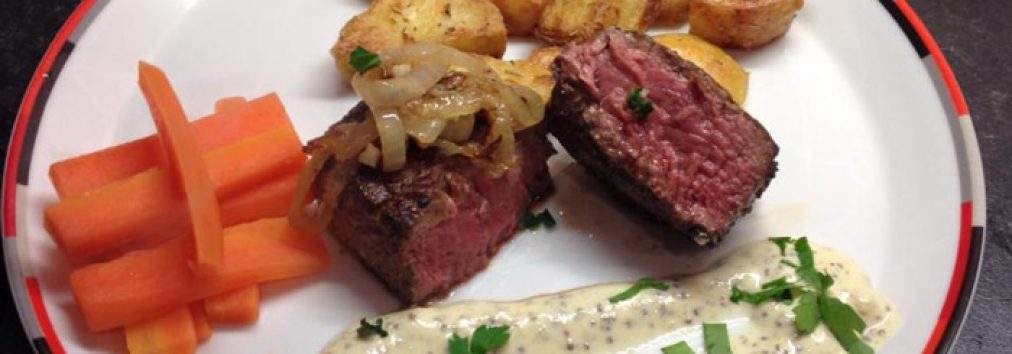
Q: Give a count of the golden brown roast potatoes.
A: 7